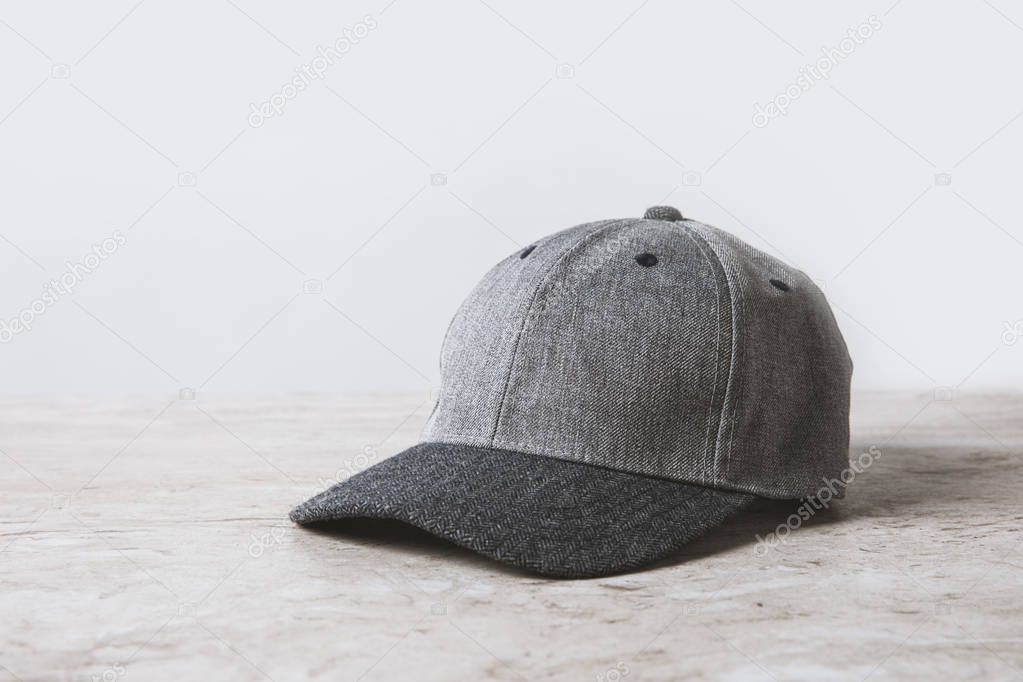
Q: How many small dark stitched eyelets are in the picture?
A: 3